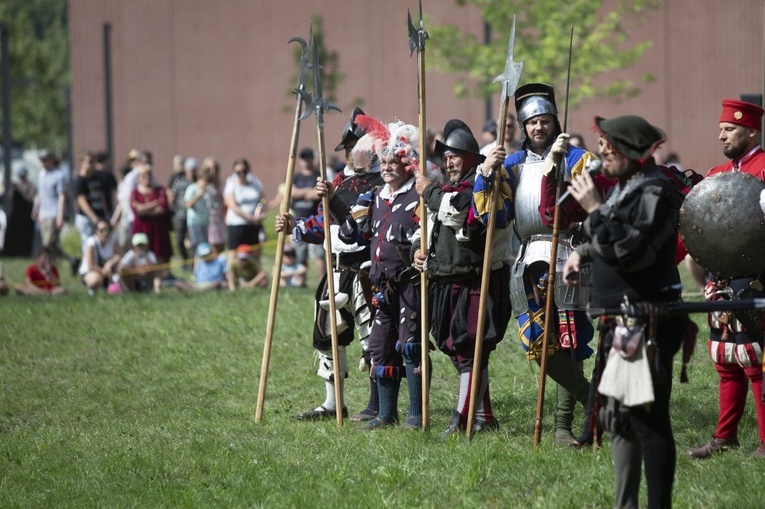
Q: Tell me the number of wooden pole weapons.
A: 5